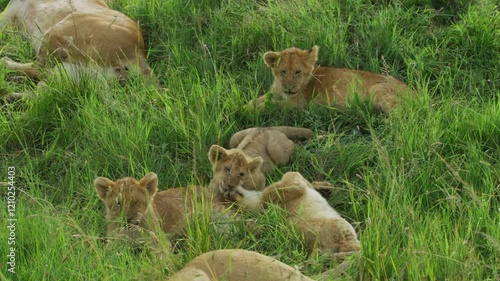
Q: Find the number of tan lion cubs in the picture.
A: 4